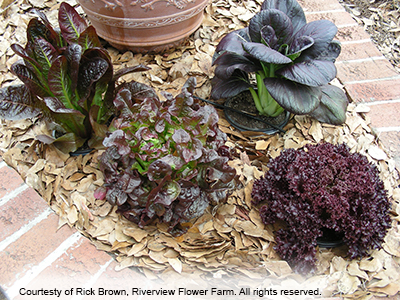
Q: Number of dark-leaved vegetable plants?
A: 4